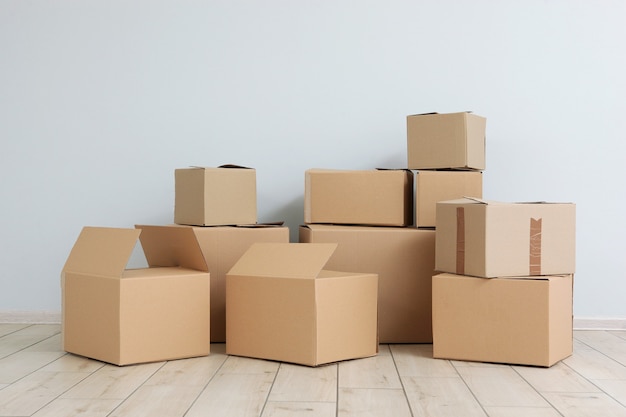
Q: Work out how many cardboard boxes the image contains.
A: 10